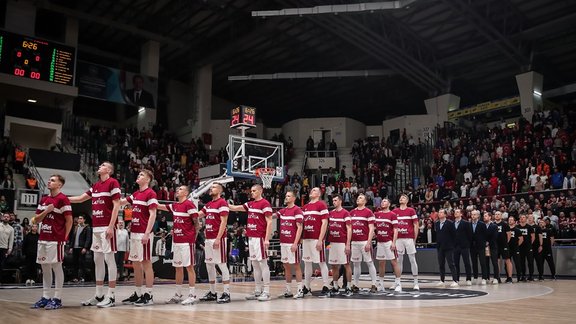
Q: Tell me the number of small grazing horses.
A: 0